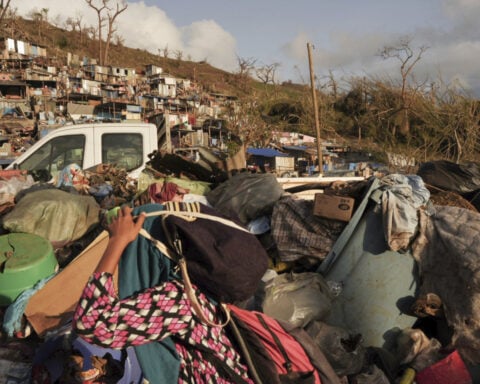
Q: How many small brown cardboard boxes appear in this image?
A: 1